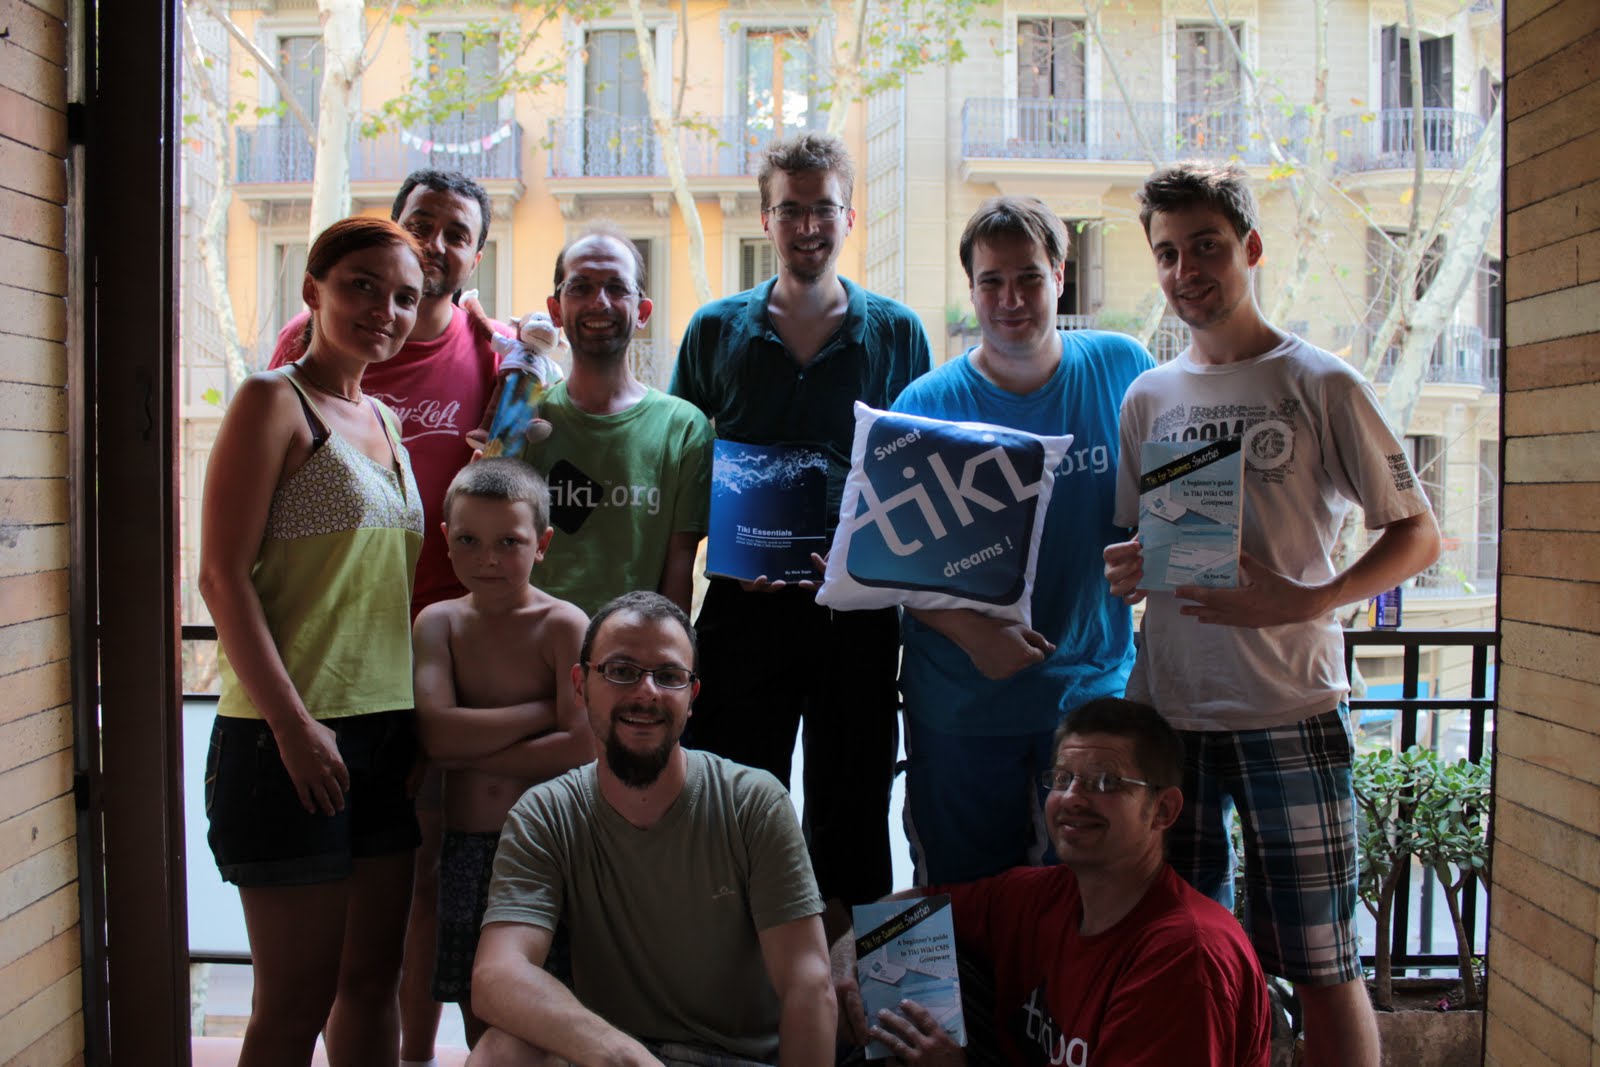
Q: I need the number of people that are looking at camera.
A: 9